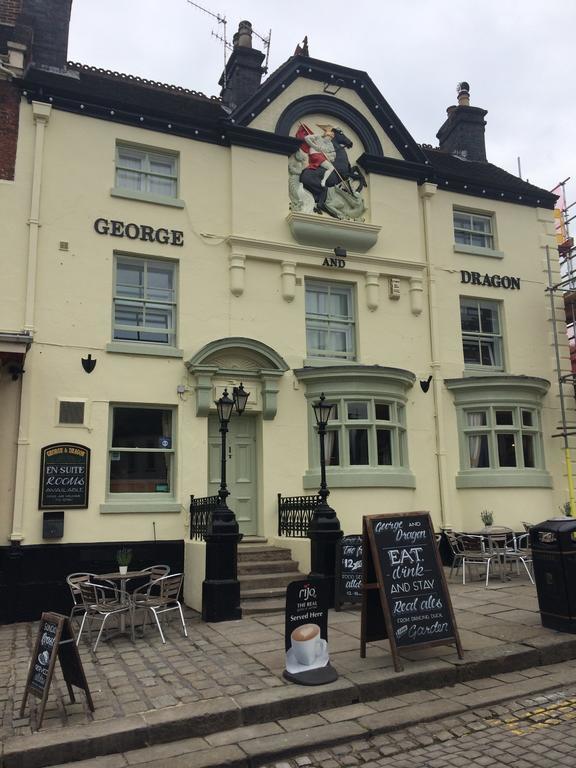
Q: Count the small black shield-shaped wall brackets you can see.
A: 2